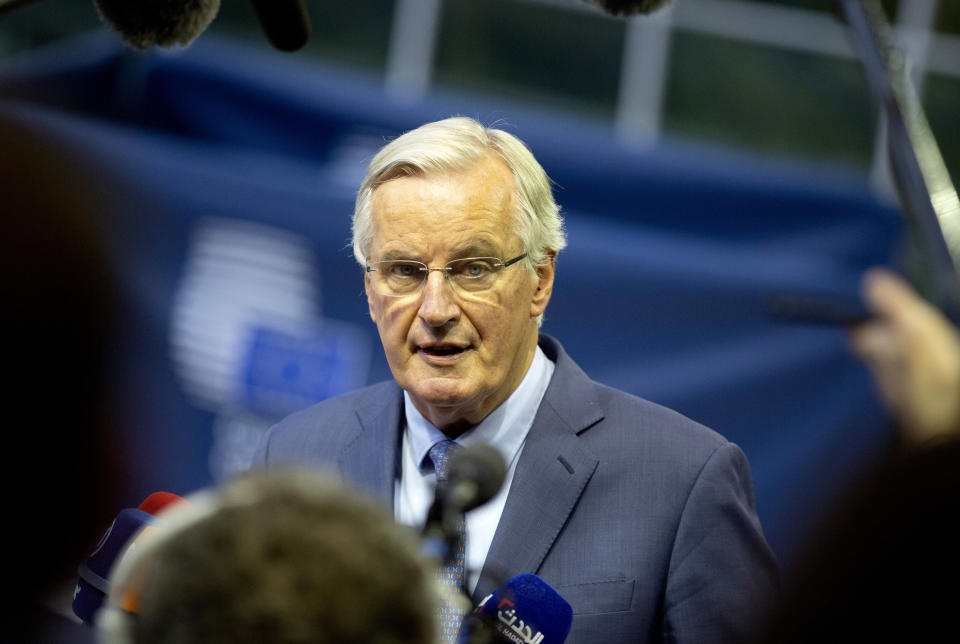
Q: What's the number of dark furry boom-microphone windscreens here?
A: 2